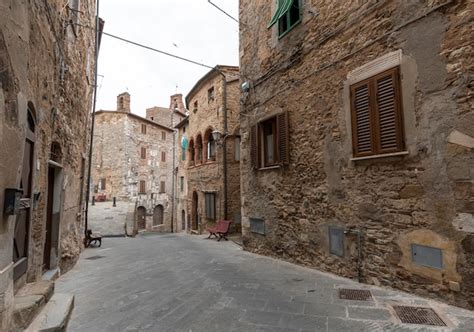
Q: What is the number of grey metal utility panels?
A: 3